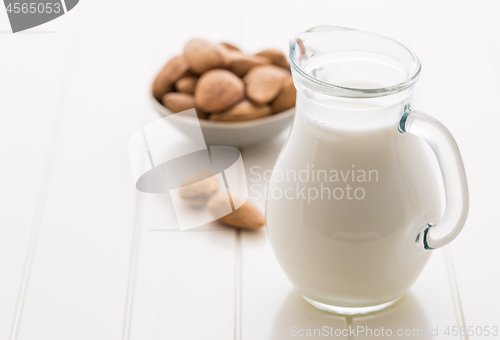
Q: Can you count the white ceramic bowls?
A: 1